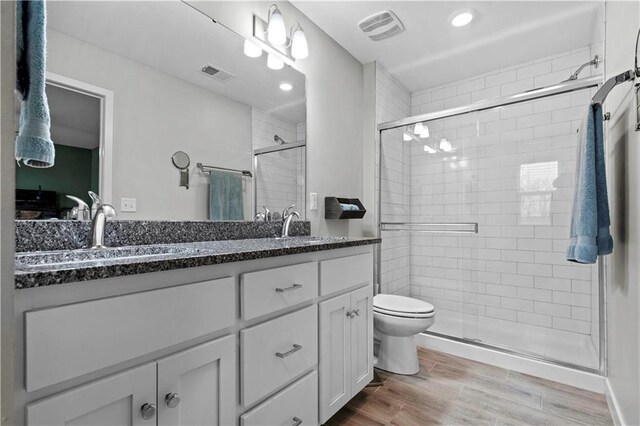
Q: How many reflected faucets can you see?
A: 2